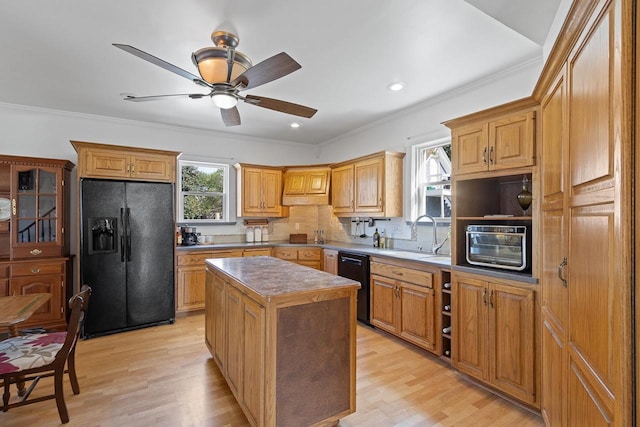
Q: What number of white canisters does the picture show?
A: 3